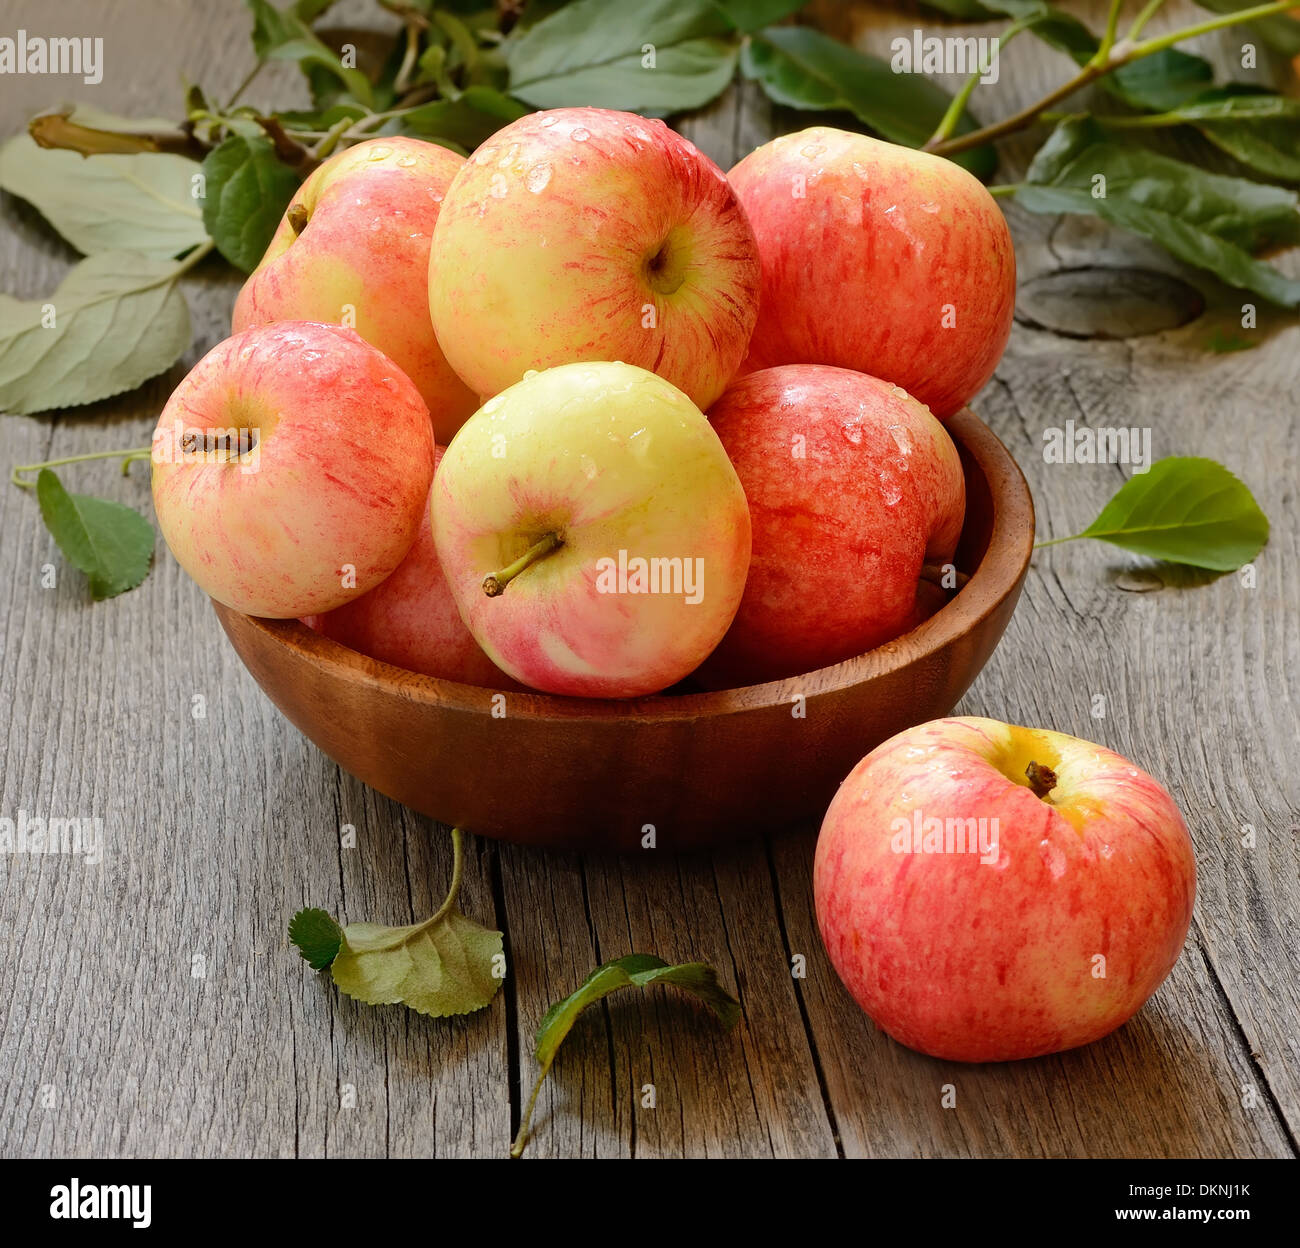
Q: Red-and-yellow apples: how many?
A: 8